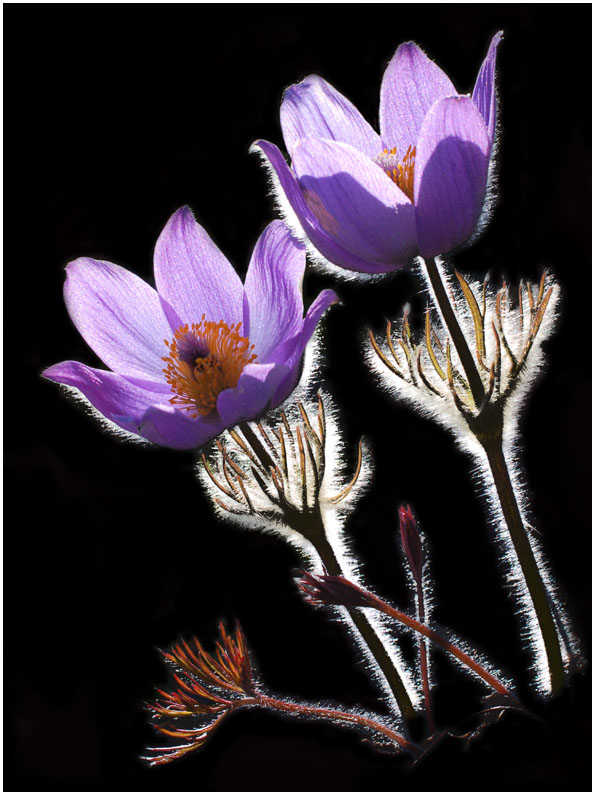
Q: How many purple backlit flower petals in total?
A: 13